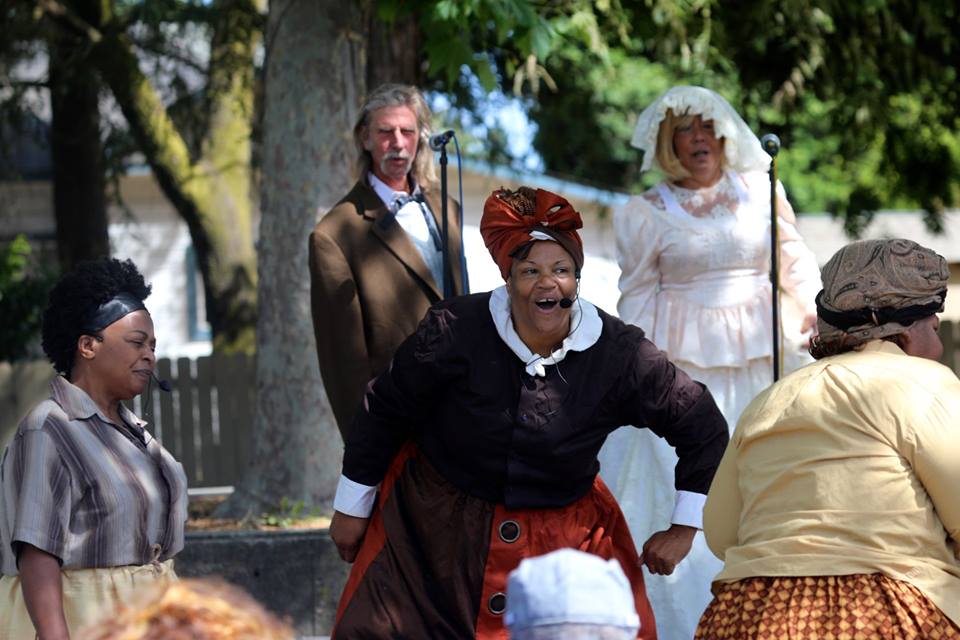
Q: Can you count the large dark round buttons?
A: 2